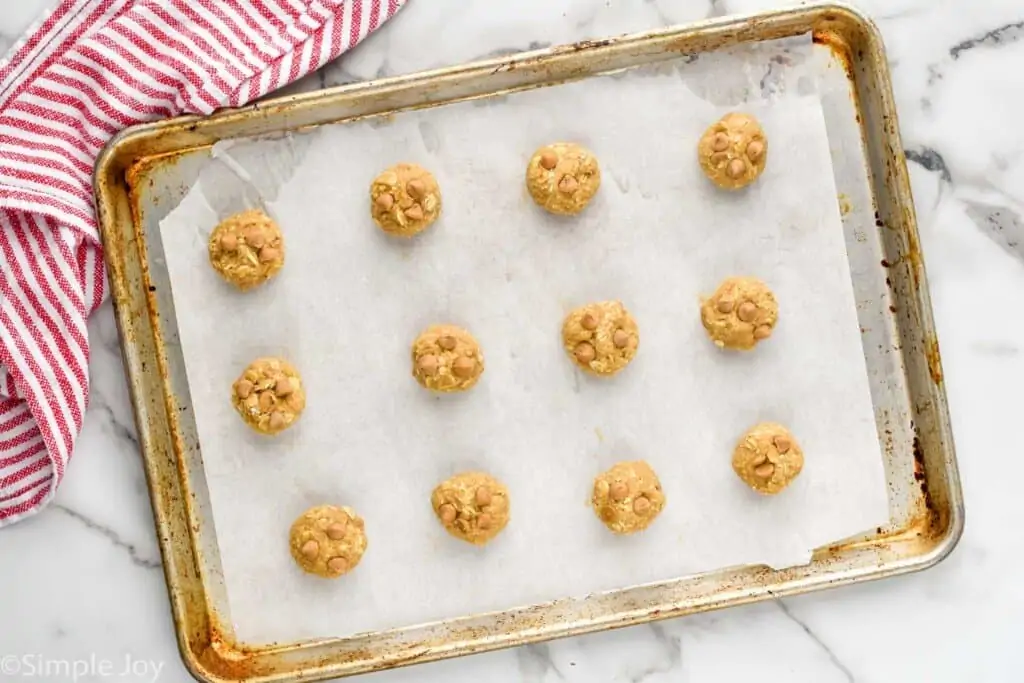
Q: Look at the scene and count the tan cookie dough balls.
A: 12